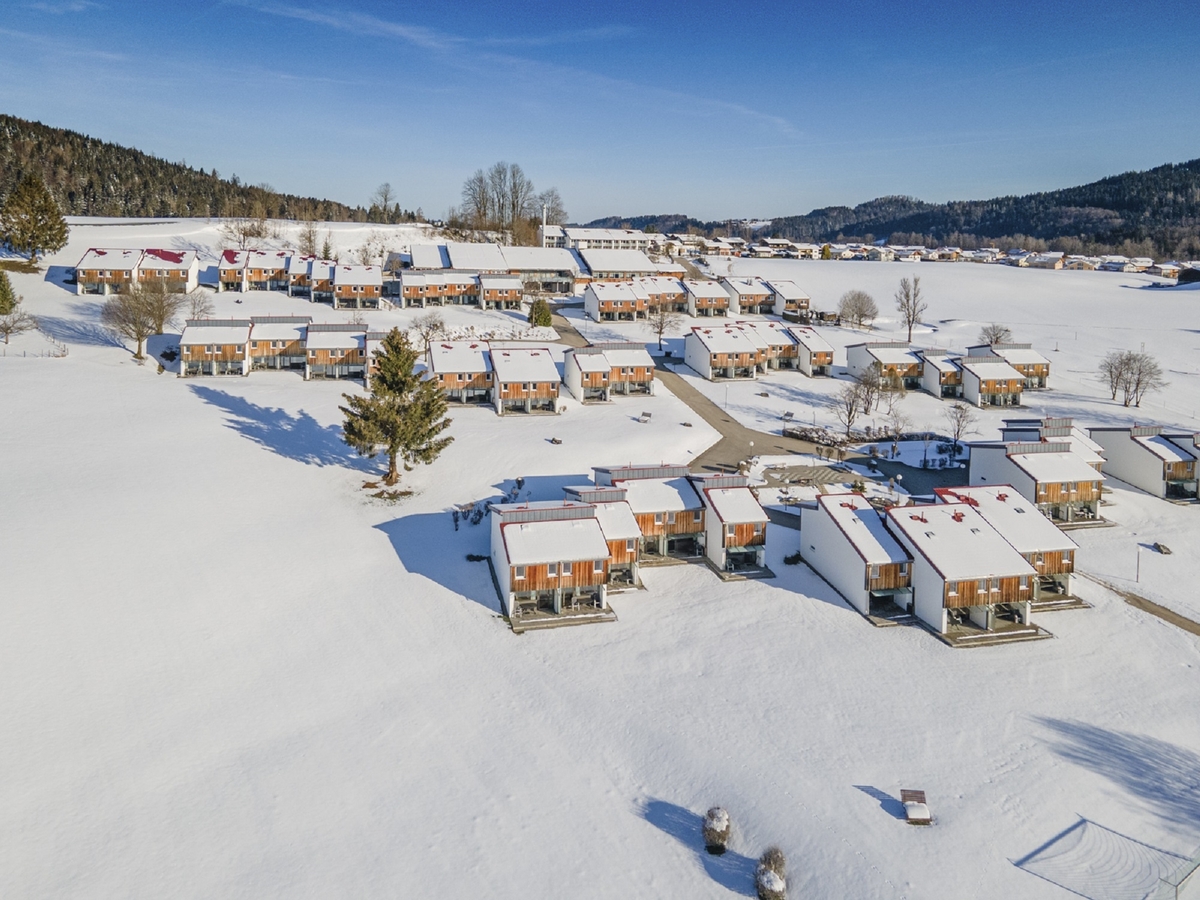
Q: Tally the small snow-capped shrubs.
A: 2